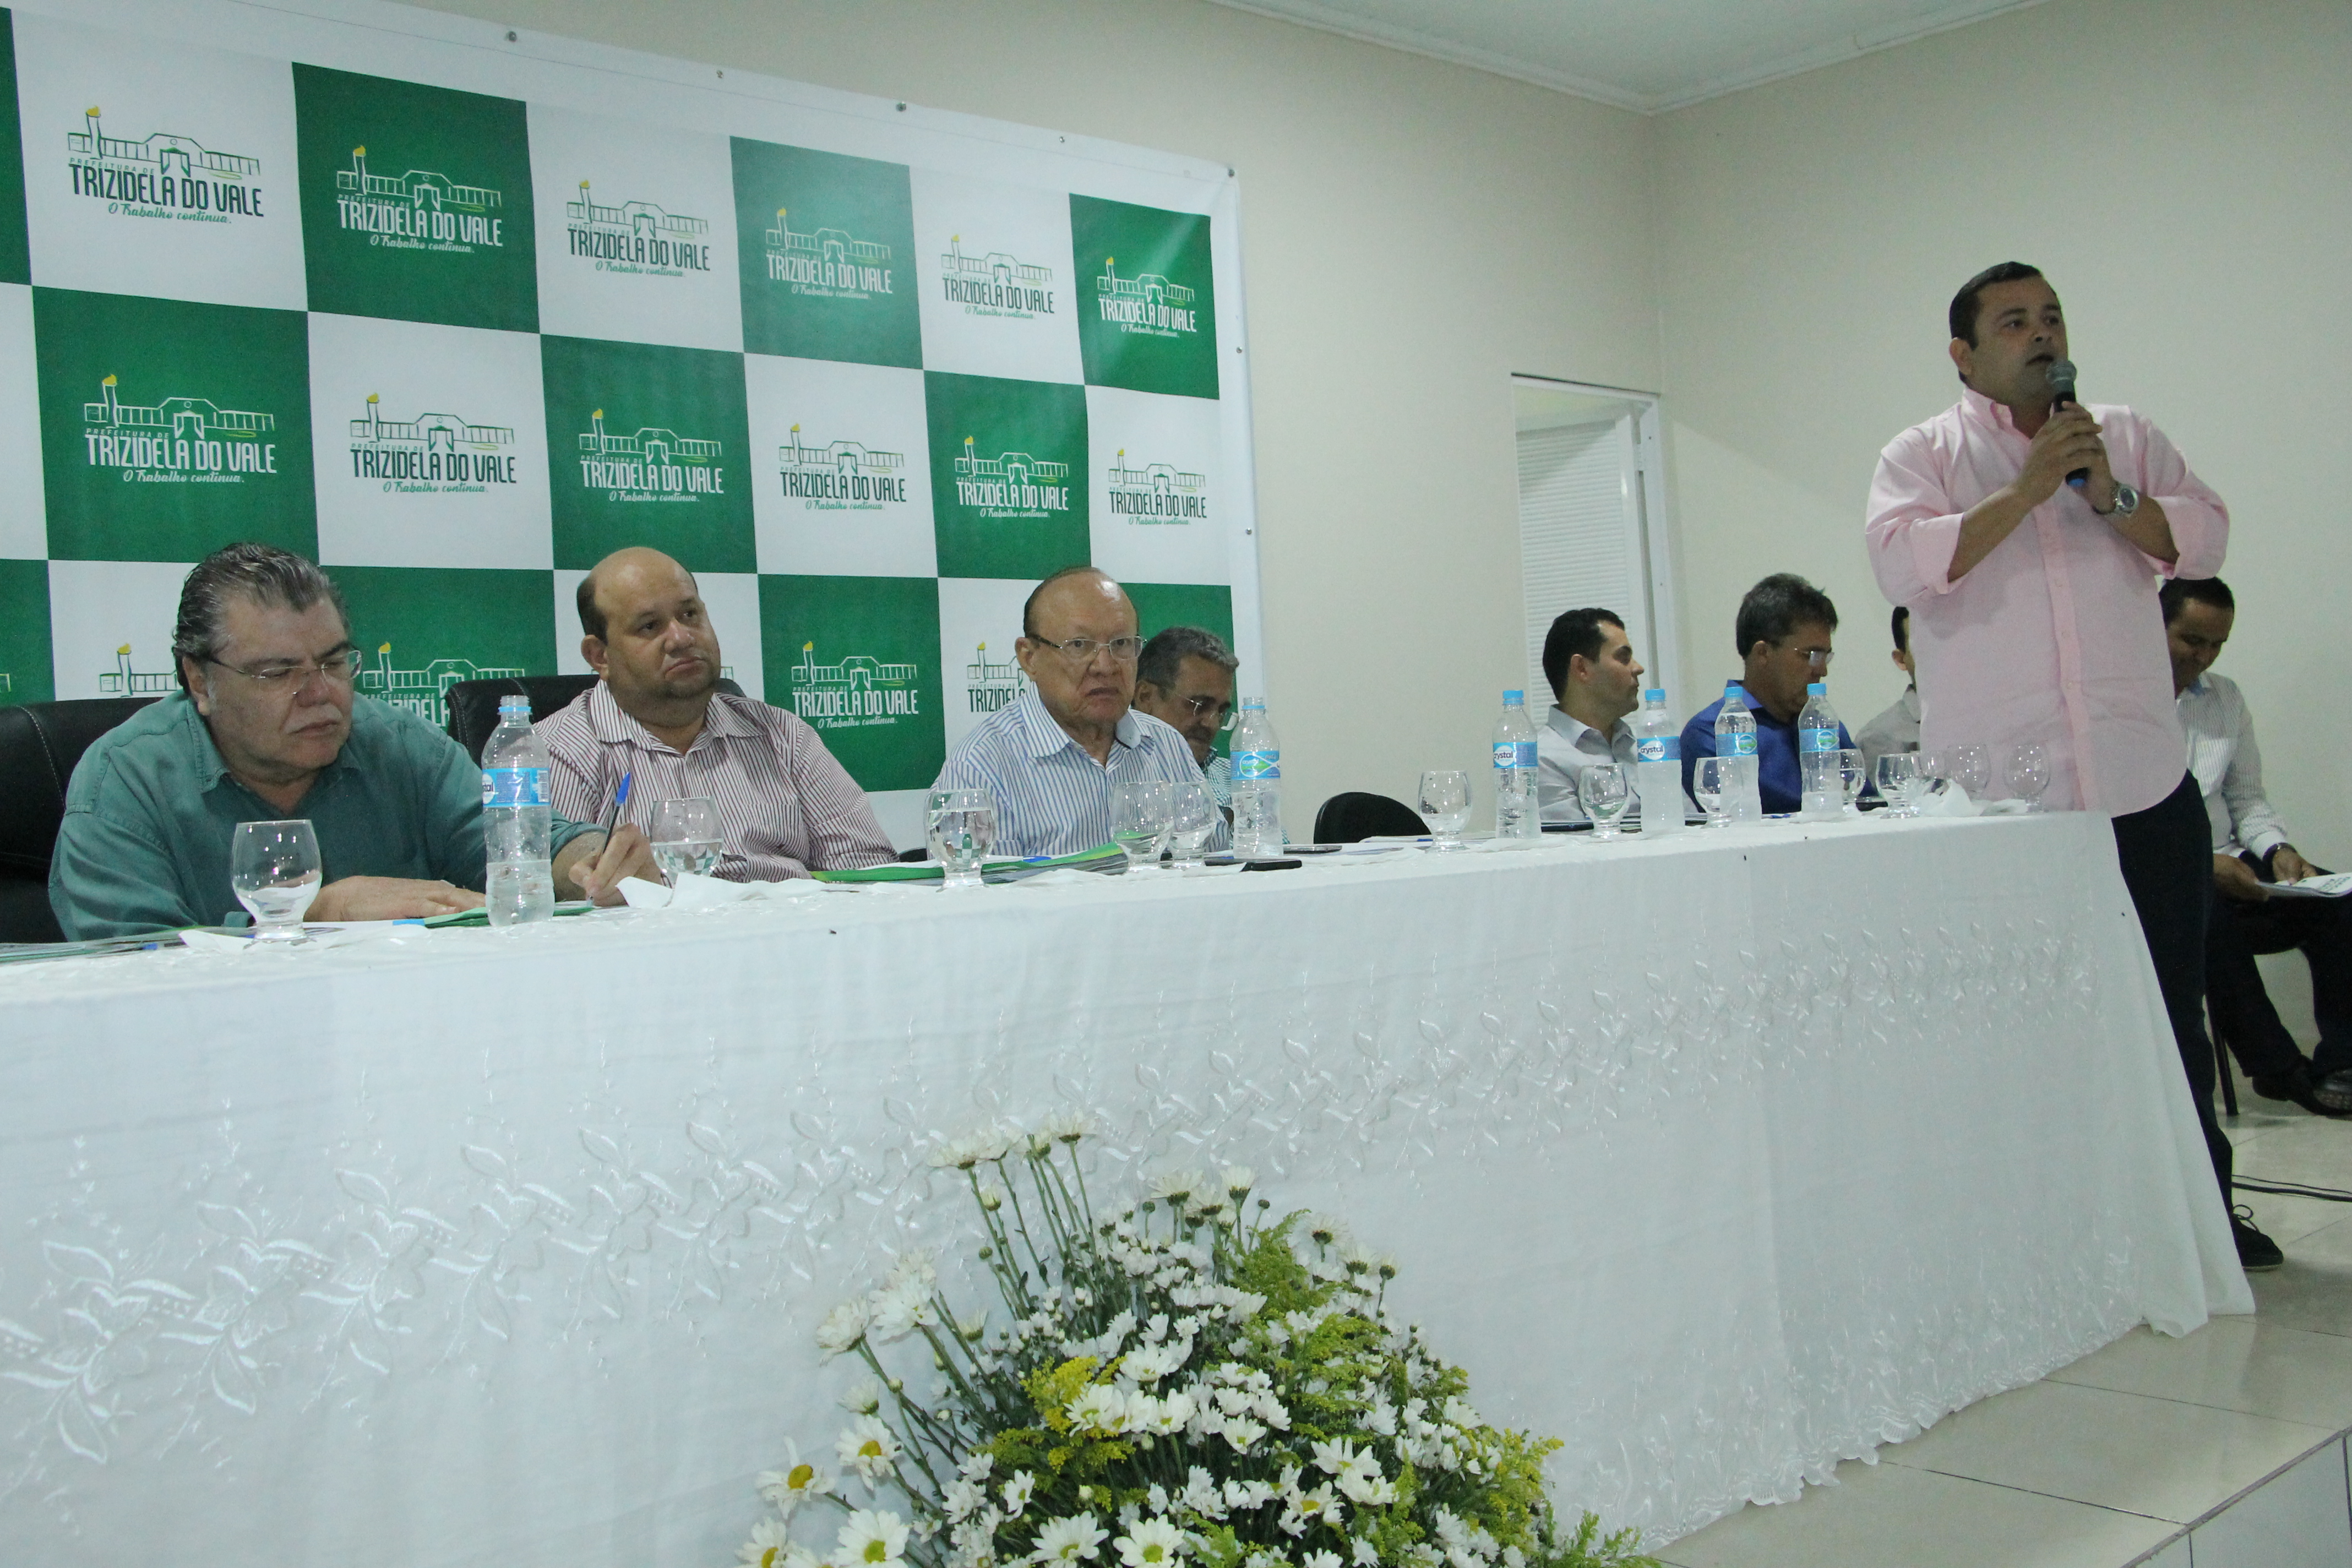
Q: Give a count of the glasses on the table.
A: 13